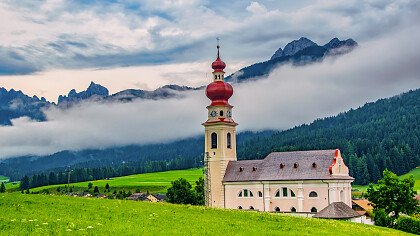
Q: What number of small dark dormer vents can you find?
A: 5